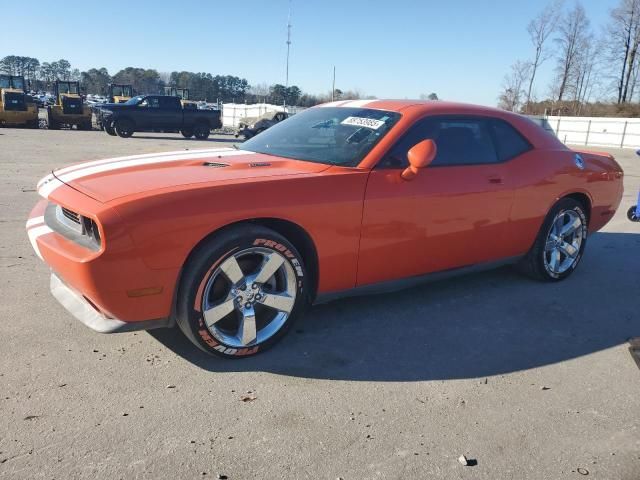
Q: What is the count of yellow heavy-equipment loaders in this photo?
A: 4